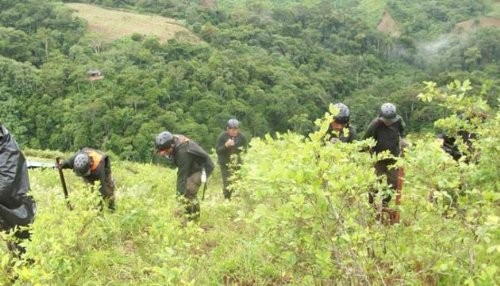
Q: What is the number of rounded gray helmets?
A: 5